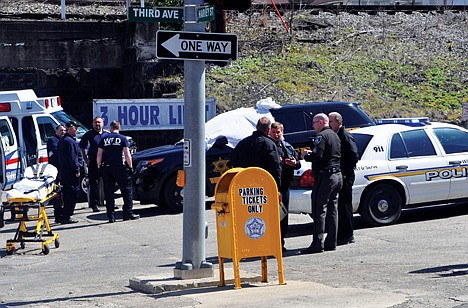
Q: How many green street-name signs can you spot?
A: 2